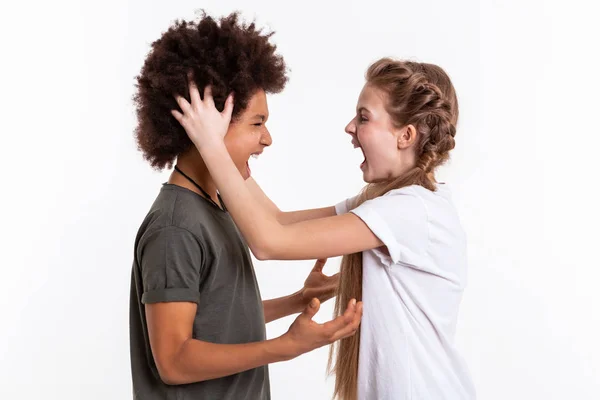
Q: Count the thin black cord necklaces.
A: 1